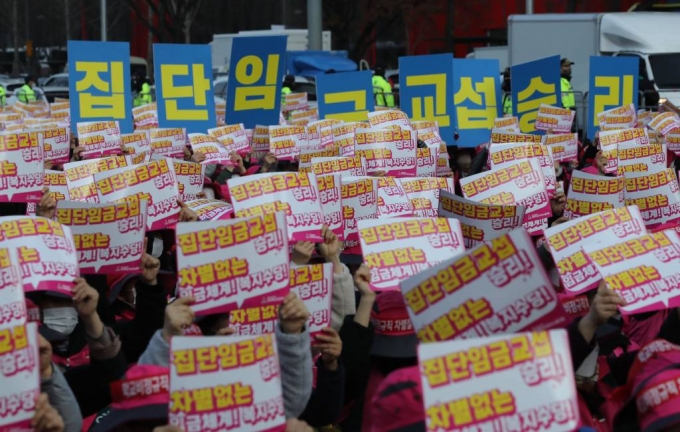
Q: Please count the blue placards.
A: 8